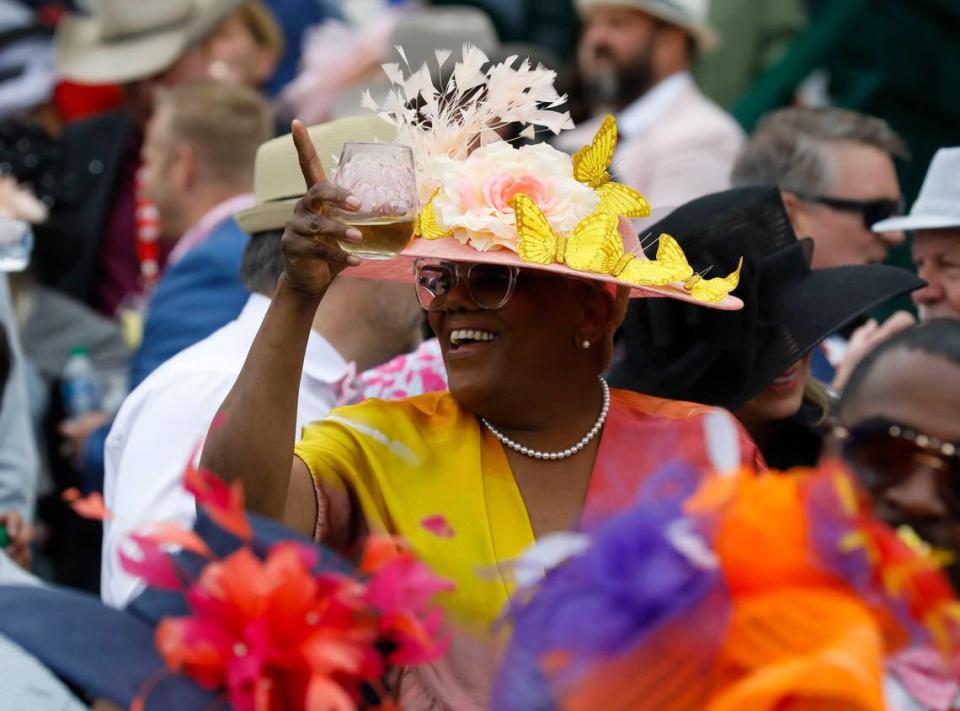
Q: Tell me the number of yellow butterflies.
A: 5